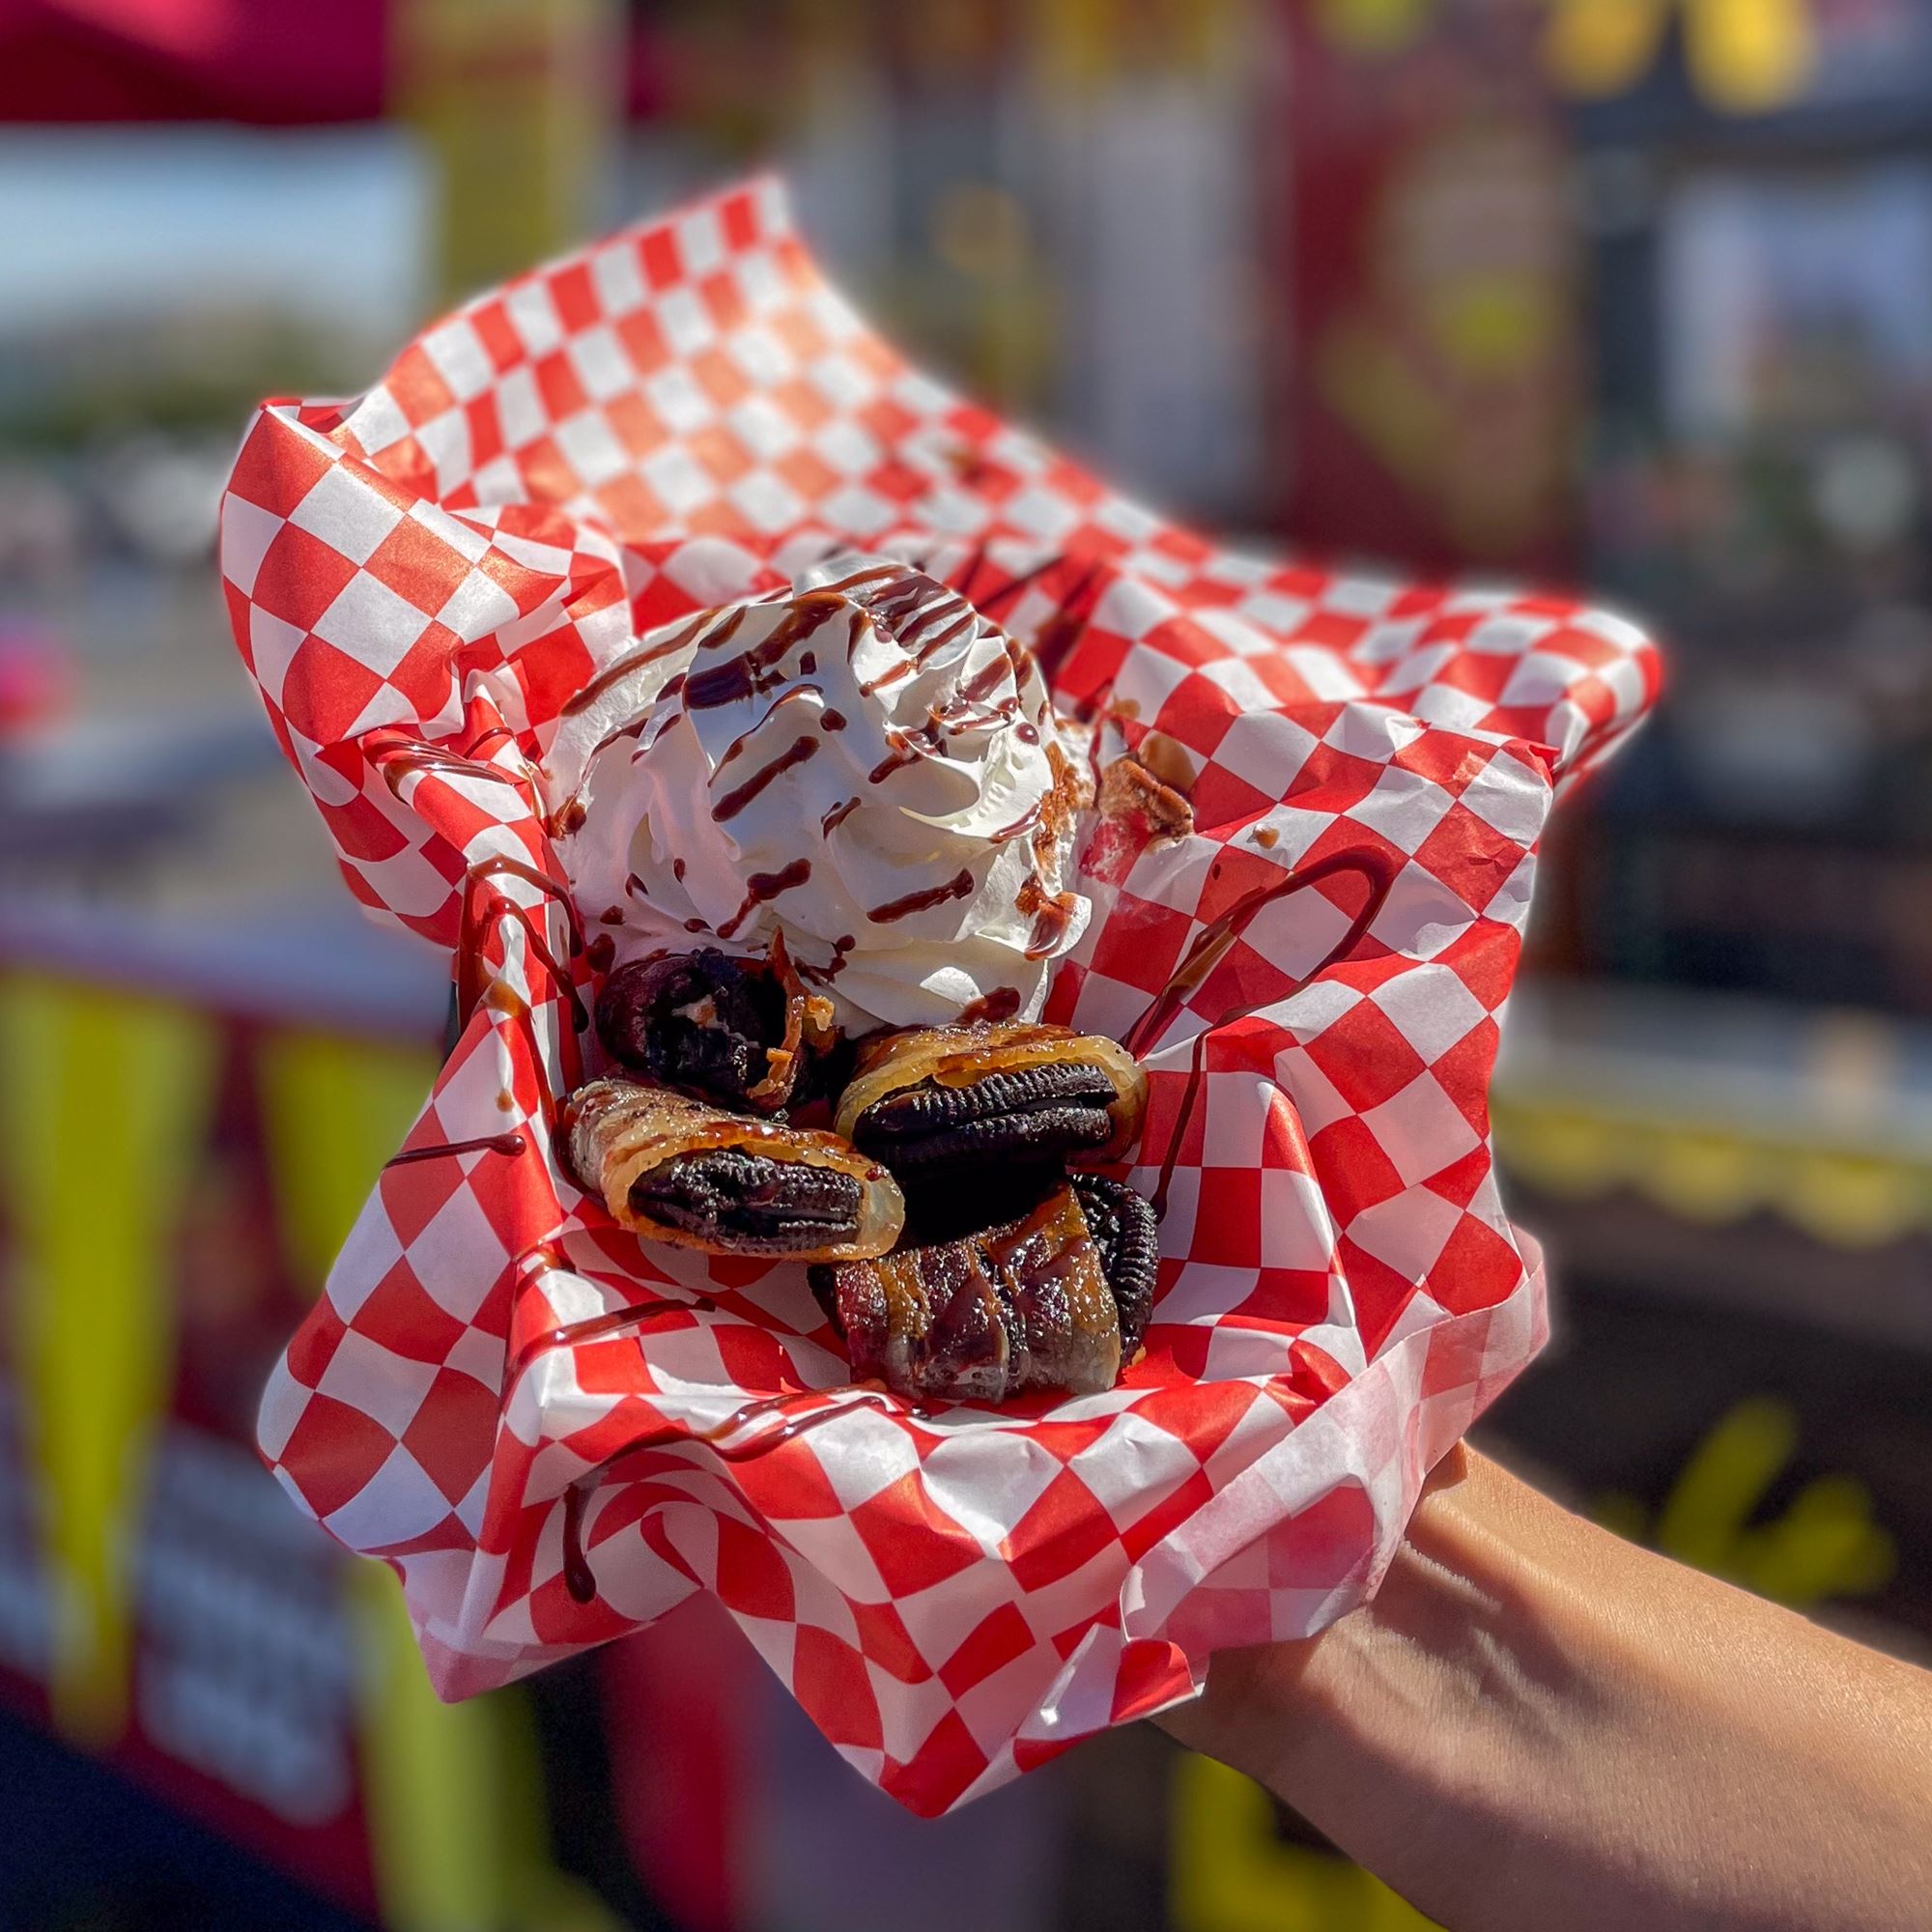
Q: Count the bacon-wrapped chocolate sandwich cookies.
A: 4